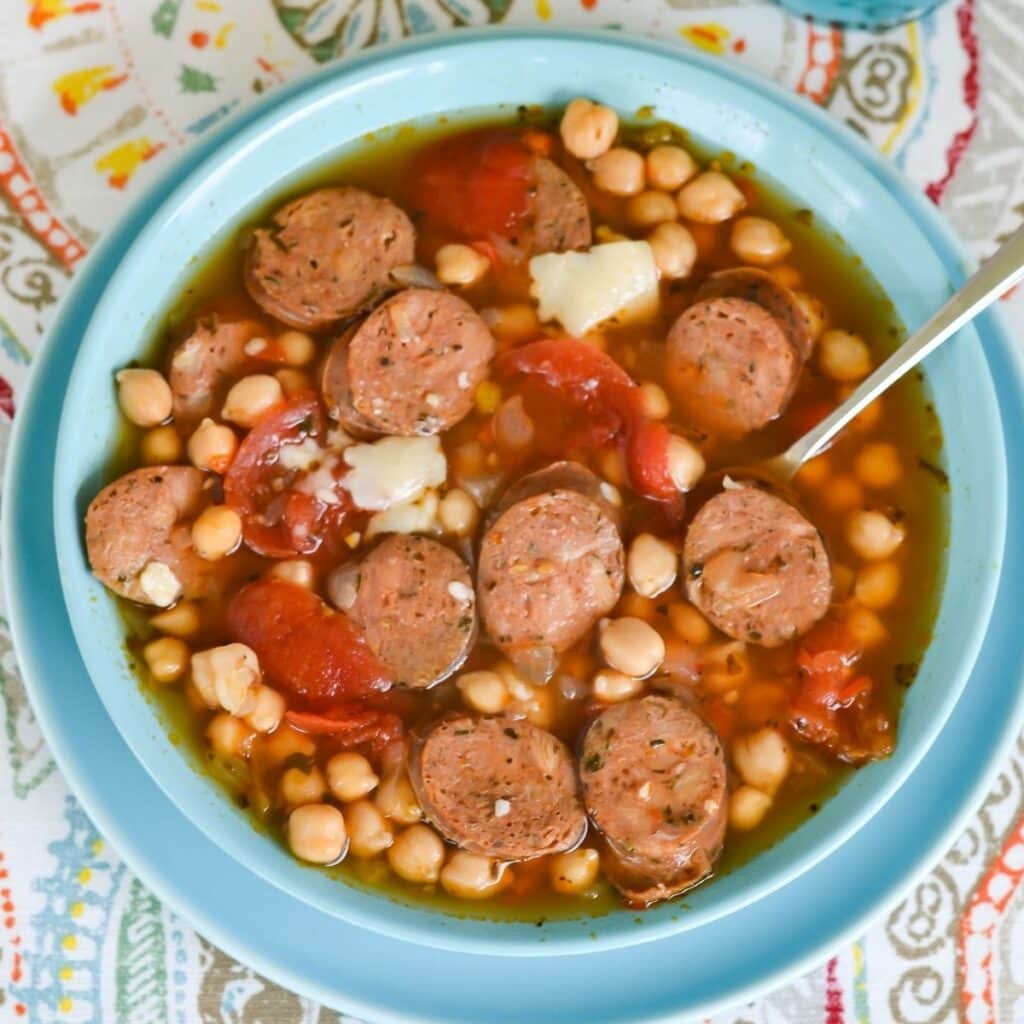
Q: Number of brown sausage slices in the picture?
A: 11